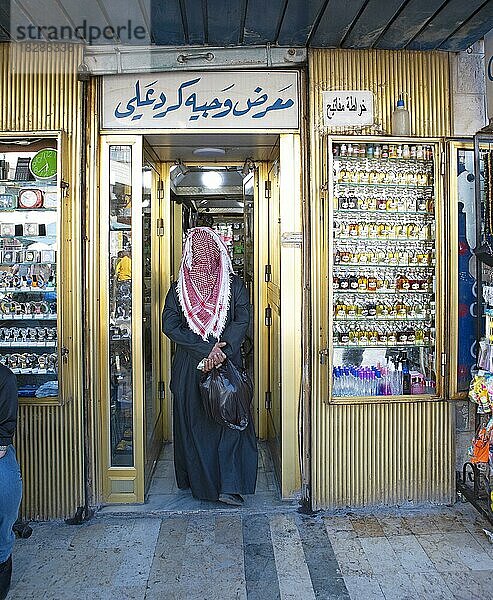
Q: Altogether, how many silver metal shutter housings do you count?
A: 1